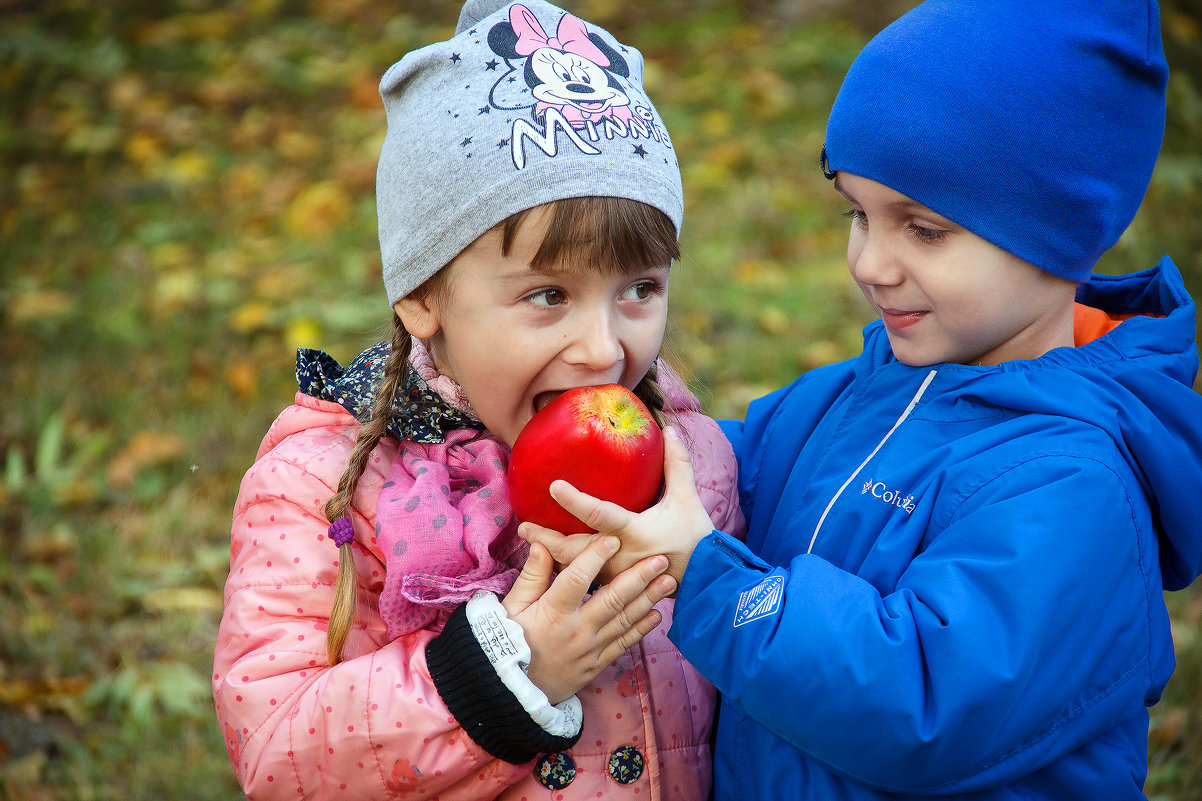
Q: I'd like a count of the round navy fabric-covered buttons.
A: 2